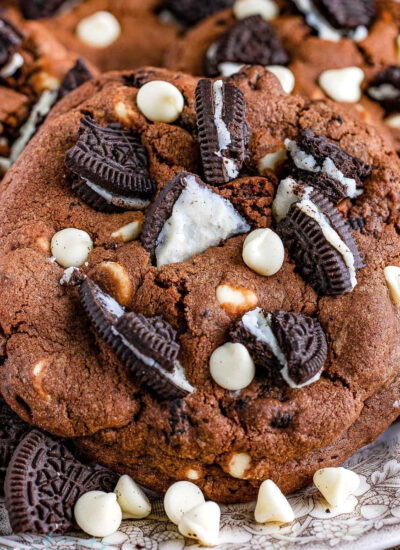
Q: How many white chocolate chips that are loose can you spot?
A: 6